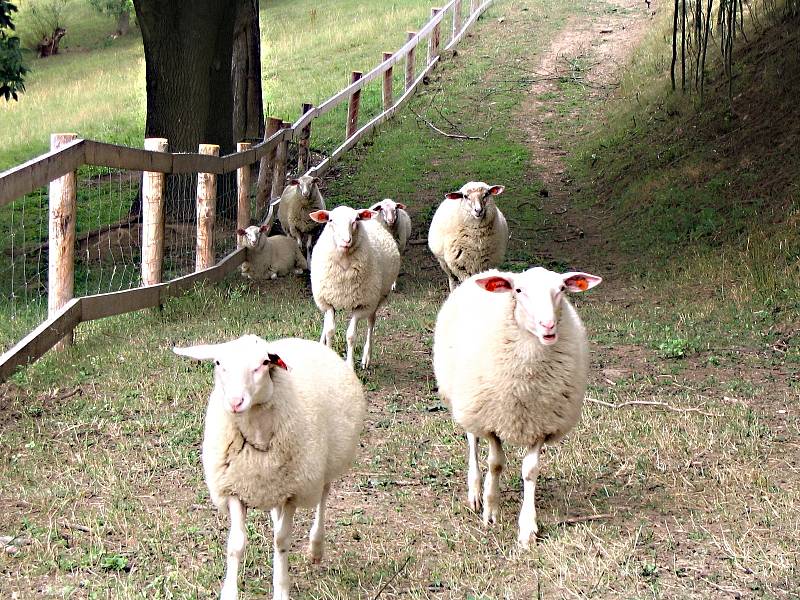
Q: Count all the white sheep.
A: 7